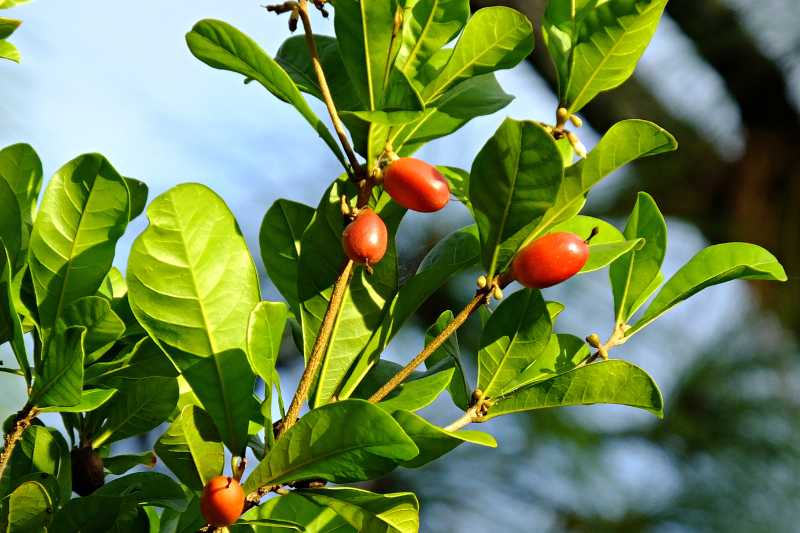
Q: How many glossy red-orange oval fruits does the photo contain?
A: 4